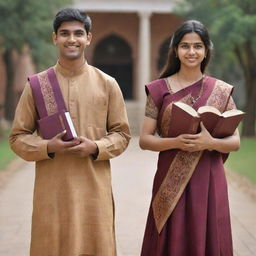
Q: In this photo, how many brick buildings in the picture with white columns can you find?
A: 1